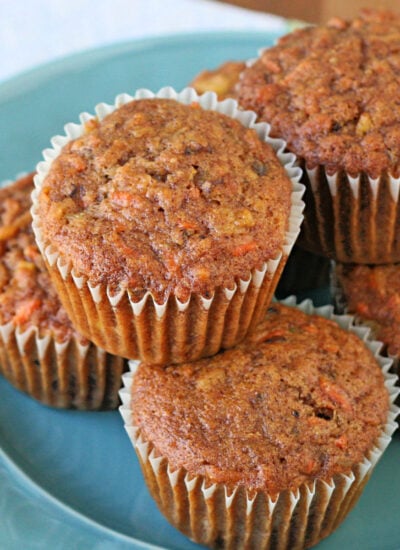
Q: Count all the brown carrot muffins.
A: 6